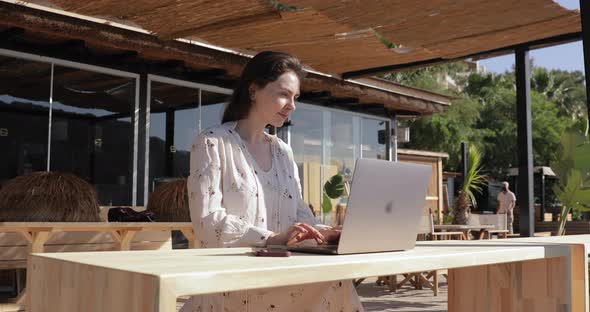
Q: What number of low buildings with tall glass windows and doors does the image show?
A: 1